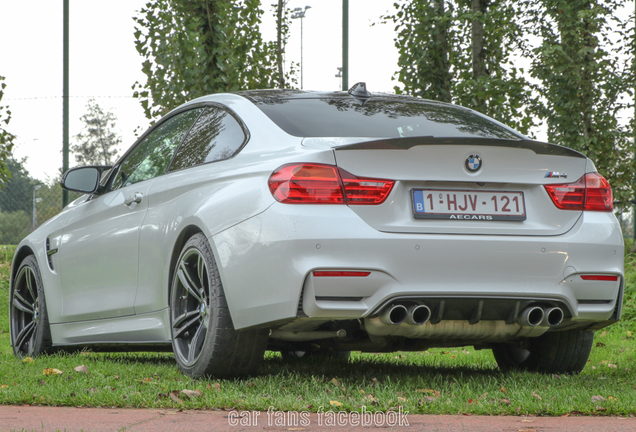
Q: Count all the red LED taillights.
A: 2